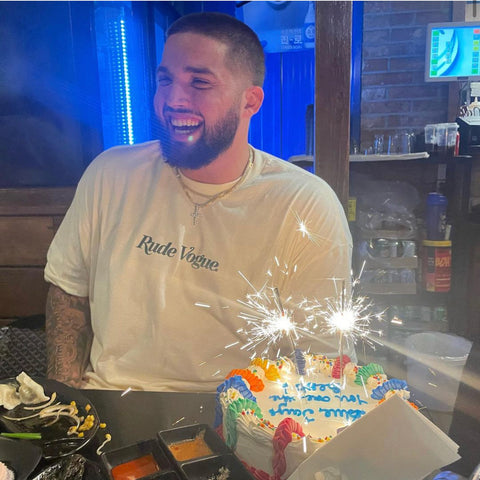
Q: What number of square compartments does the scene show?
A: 4